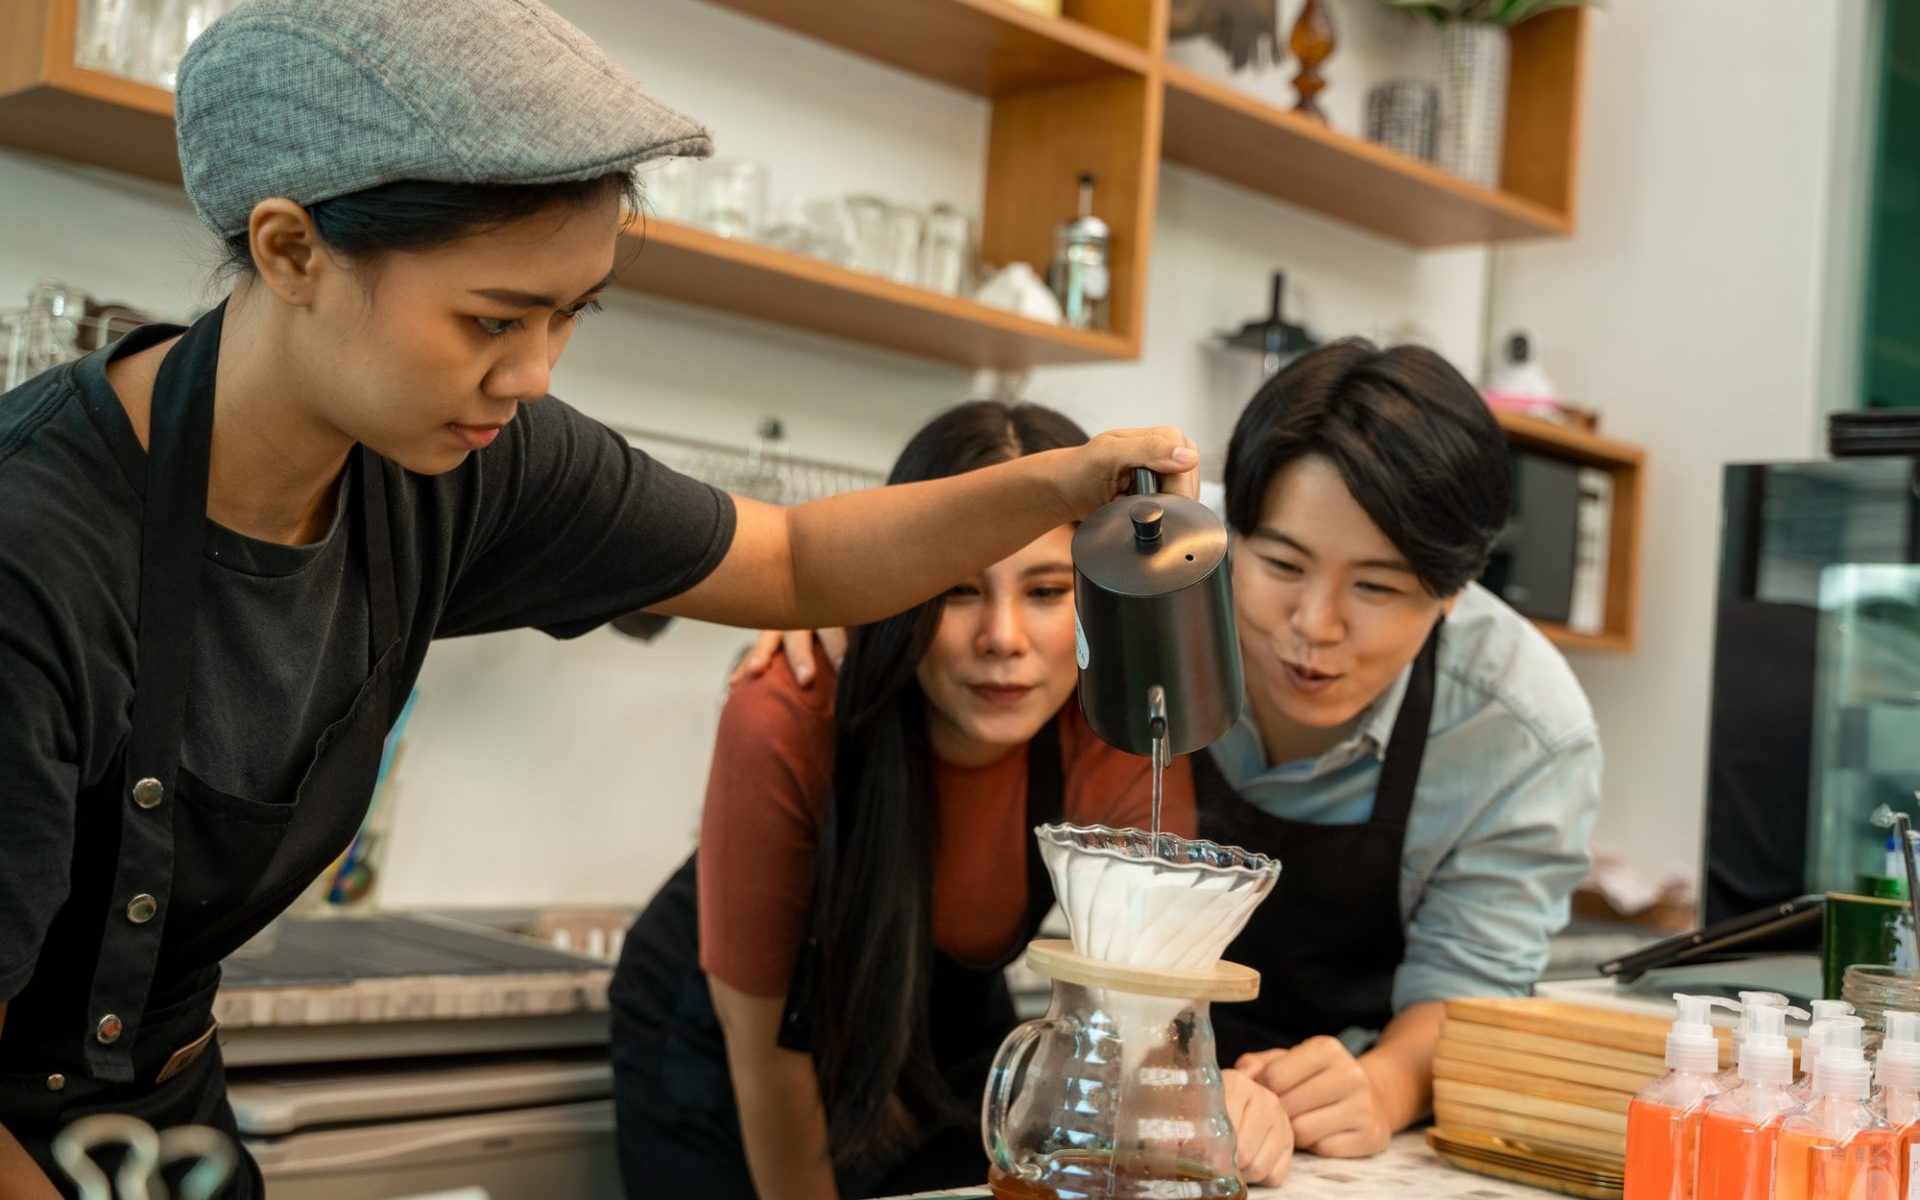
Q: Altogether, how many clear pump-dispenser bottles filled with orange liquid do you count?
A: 6